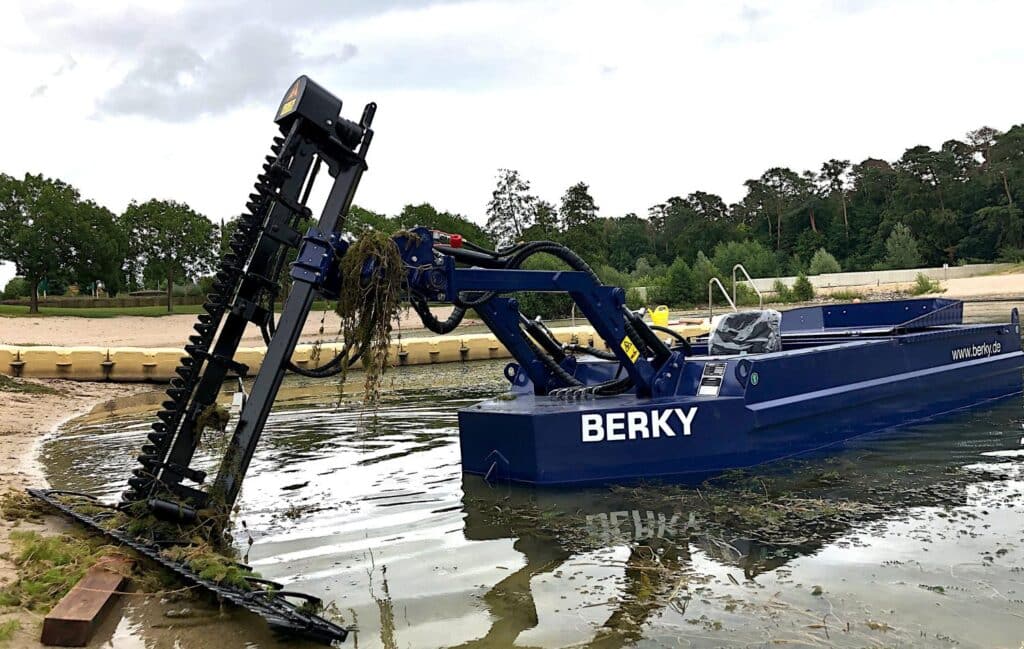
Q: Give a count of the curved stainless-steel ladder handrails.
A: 2